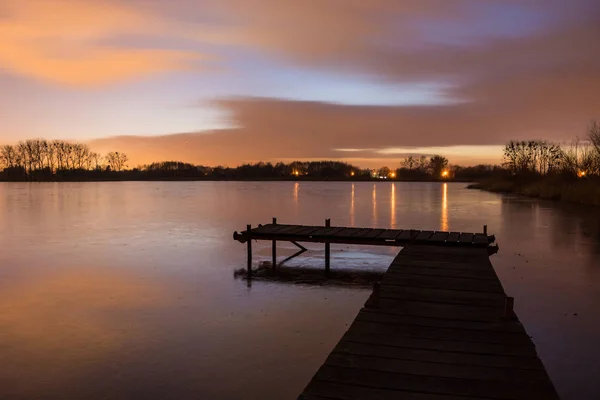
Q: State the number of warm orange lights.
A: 6